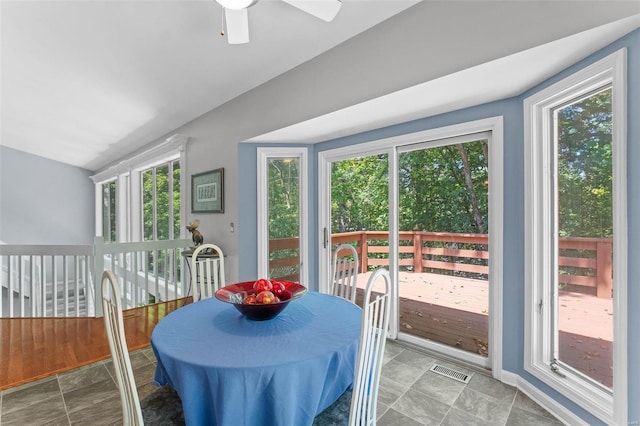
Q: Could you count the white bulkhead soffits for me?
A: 1